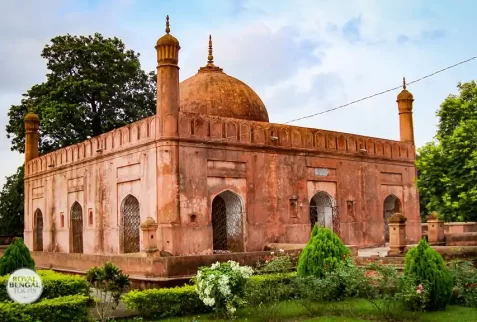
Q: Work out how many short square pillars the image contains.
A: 3